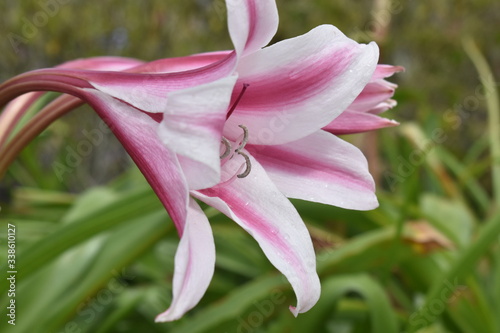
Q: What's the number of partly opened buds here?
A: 1